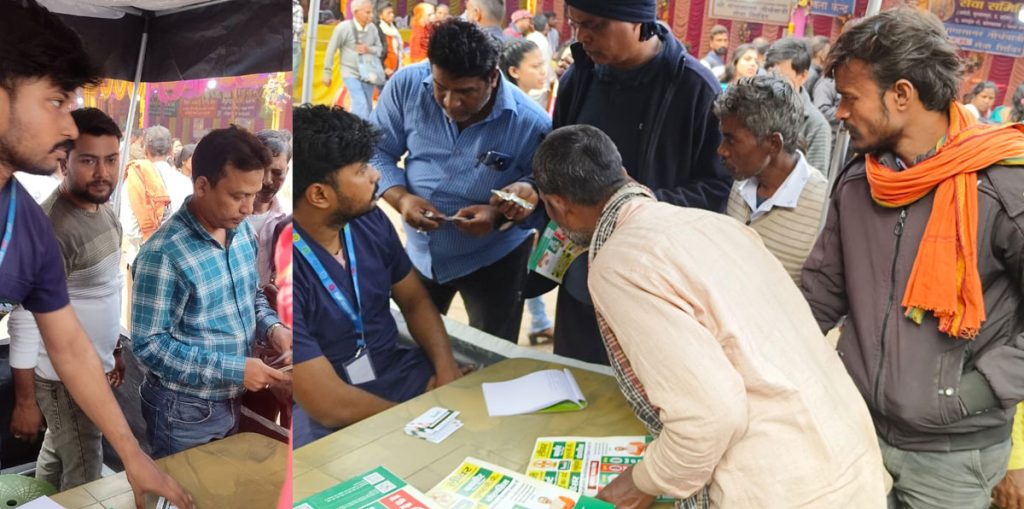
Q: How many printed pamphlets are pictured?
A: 4